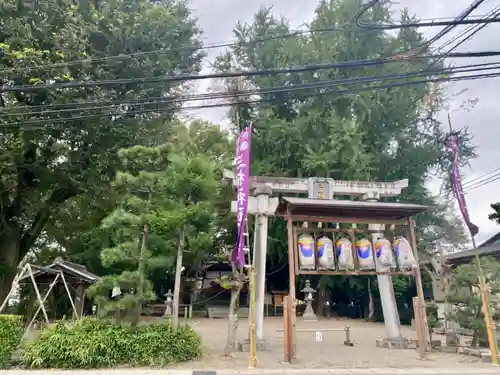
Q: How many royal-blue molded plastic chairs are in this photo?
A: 0